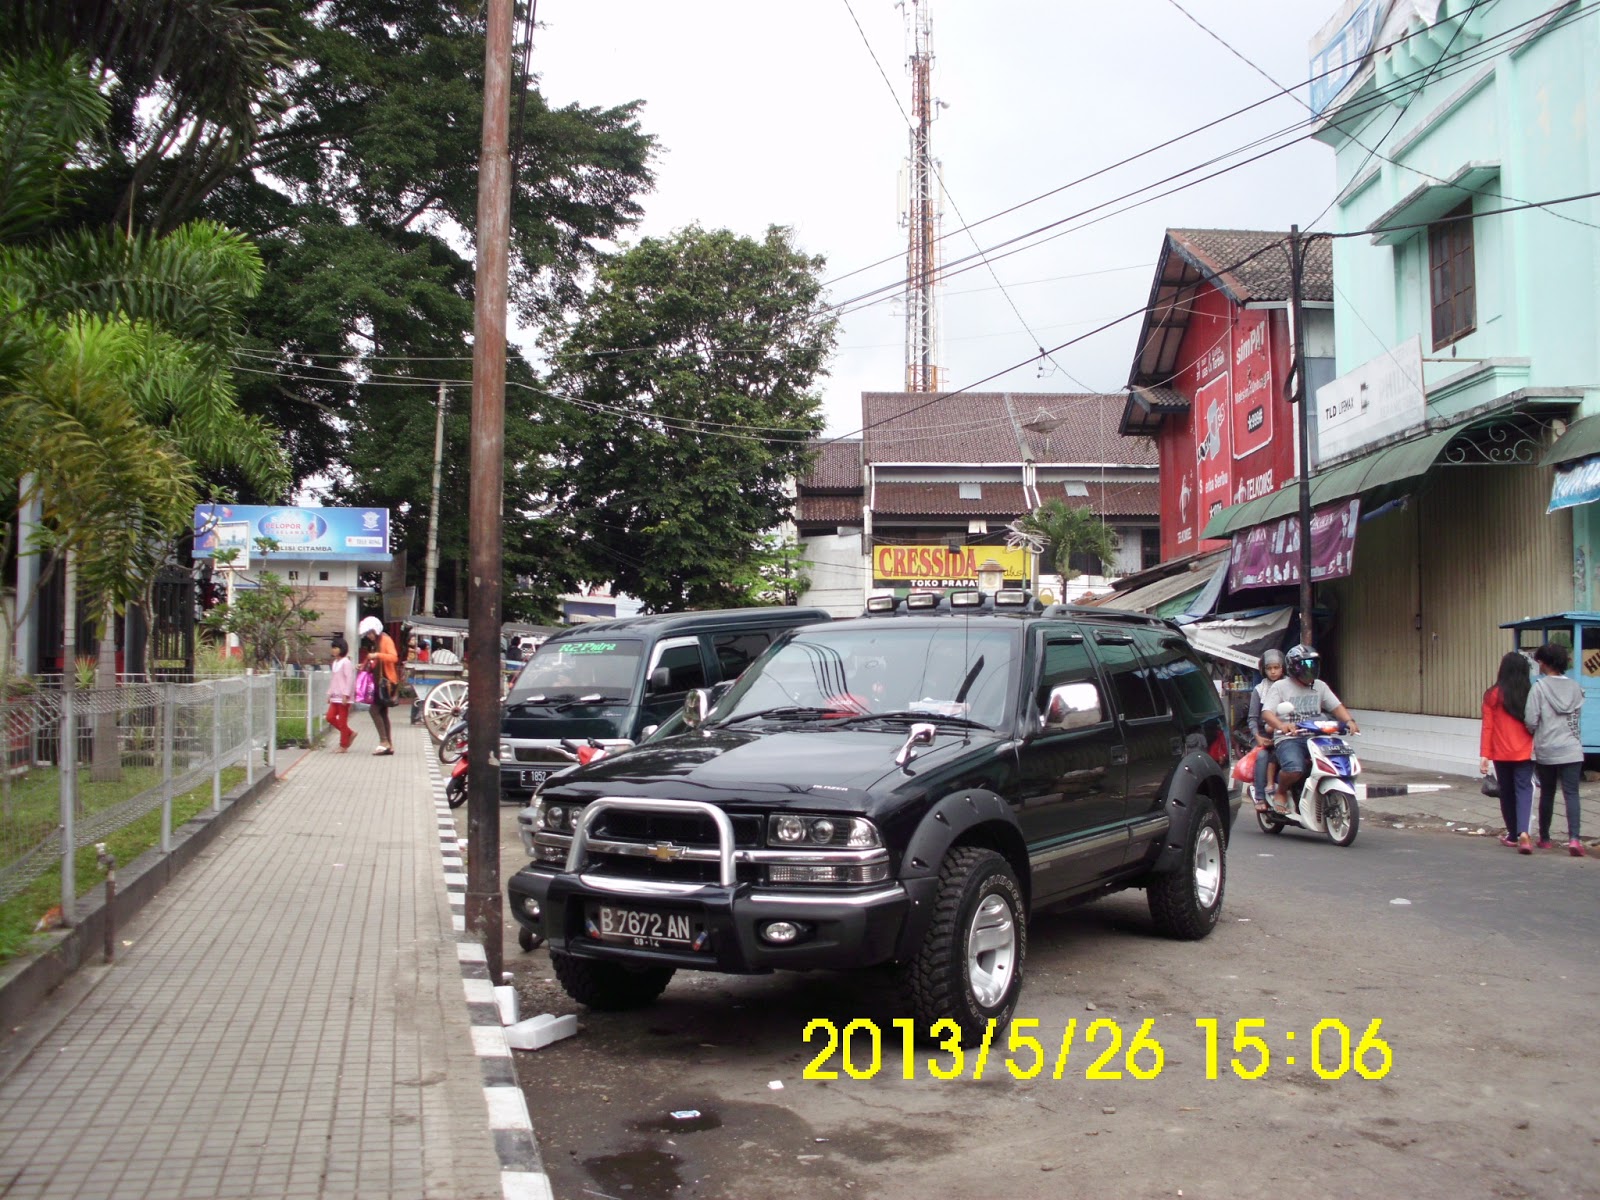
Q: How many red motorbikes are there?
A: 2